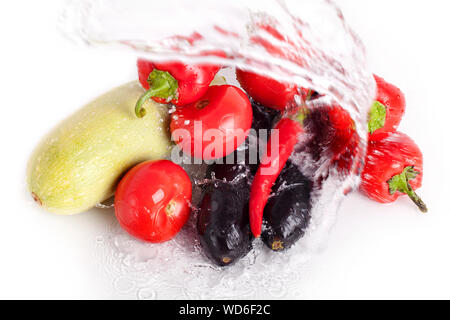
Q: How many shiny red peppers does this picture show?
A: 4